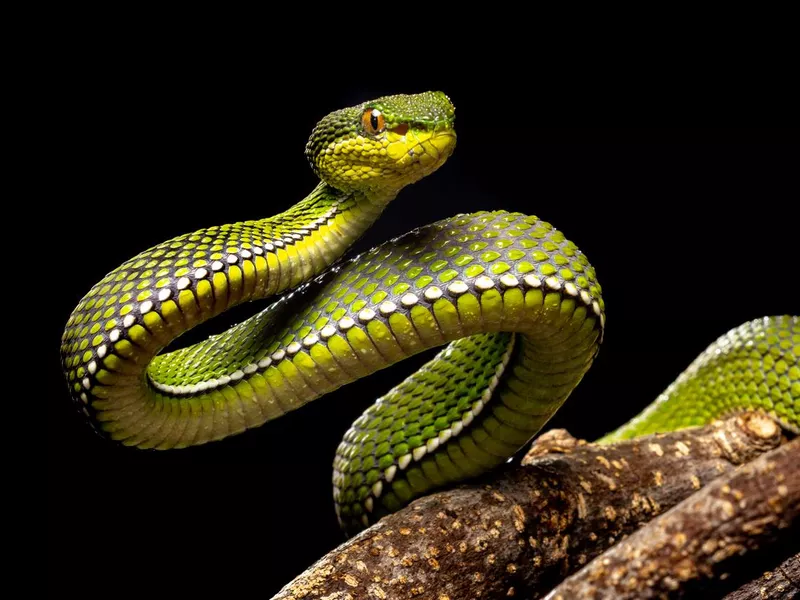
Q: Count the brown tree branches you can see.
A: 3